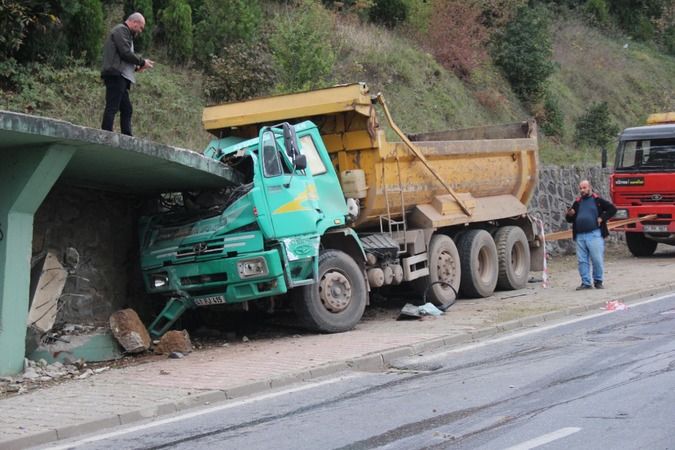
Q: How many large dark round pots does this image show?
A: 0